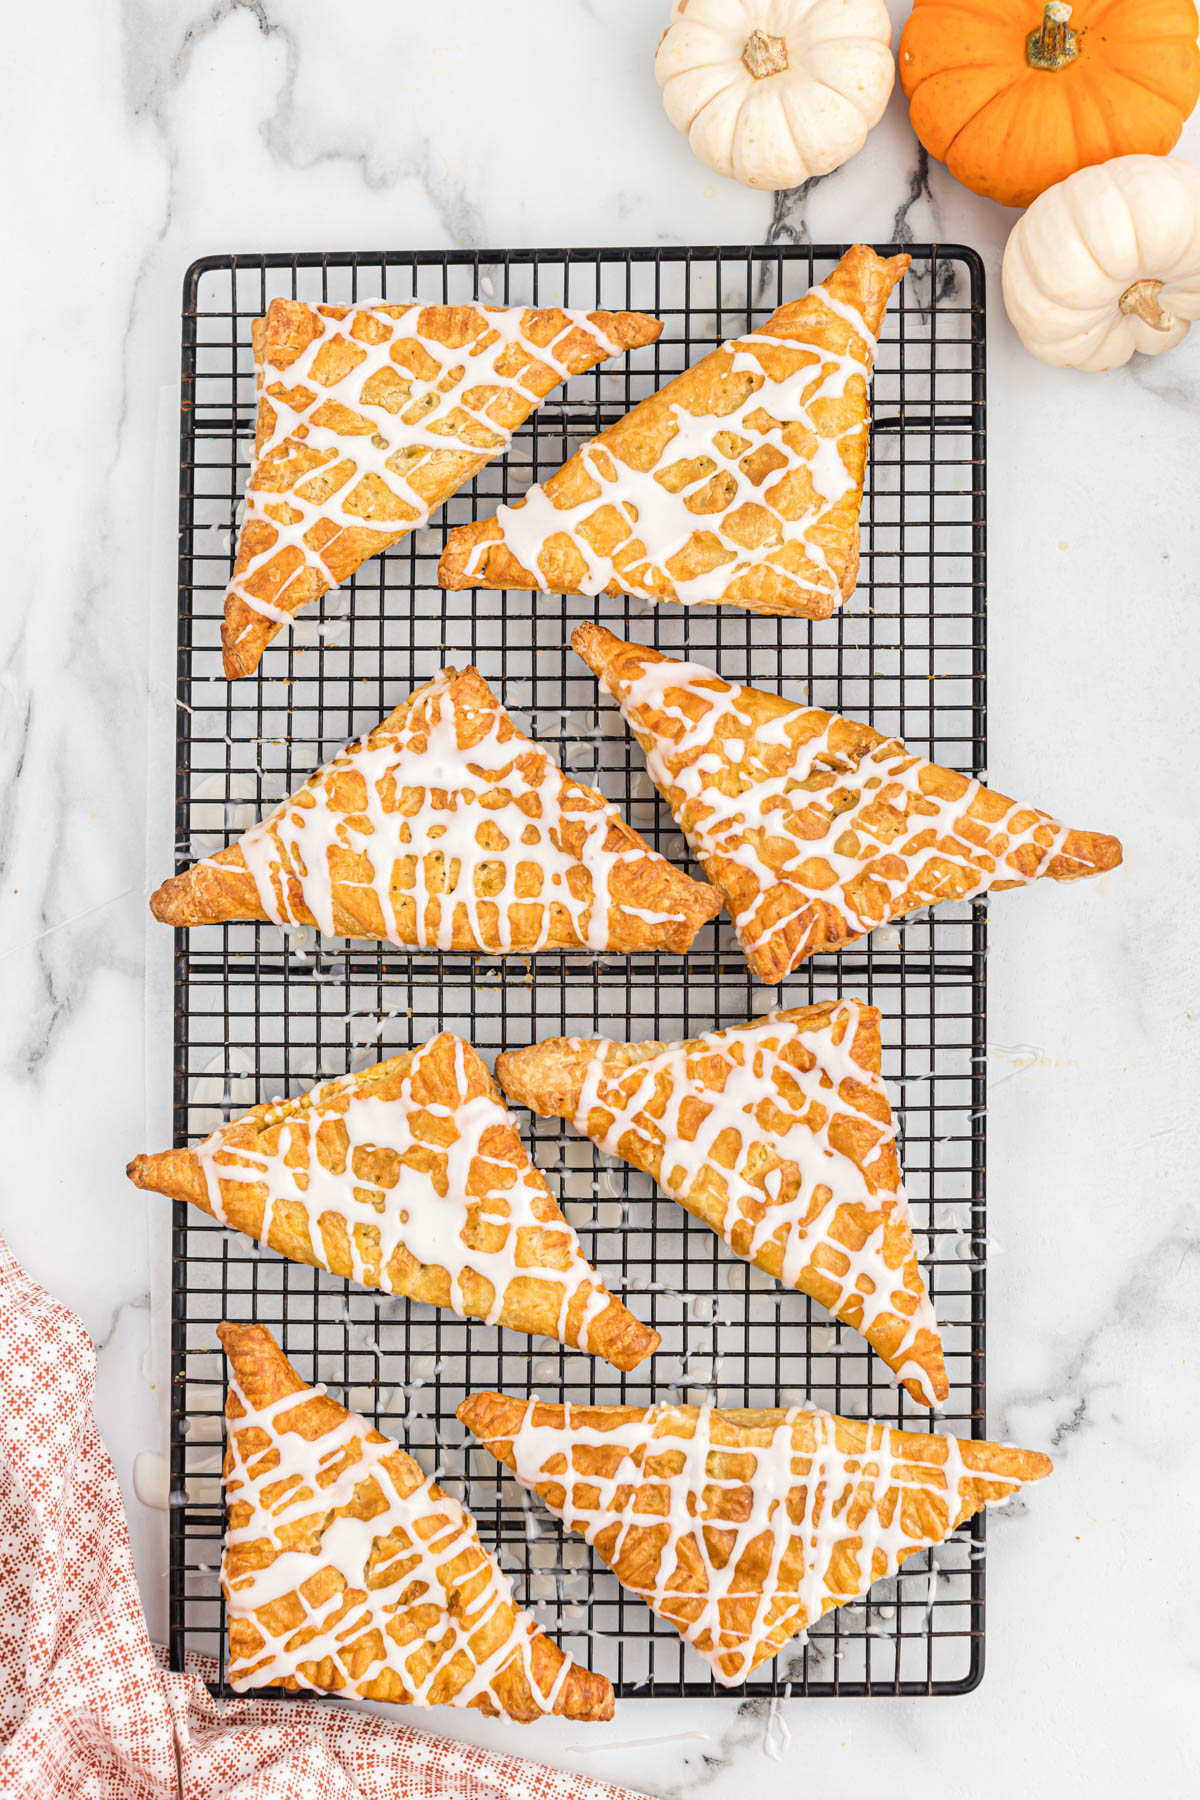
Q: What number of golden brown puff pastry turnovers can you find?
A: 8